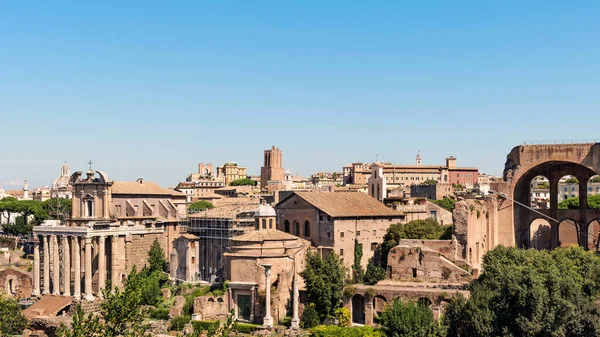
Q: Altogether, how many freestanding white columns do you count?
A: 2